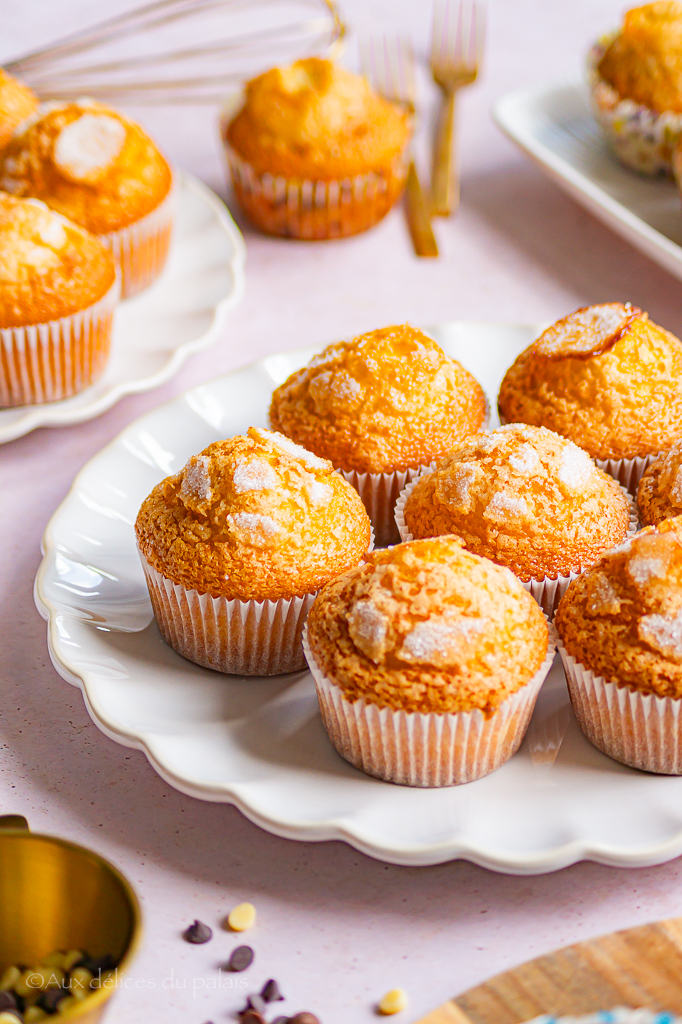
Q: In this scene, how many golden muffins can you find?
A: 12